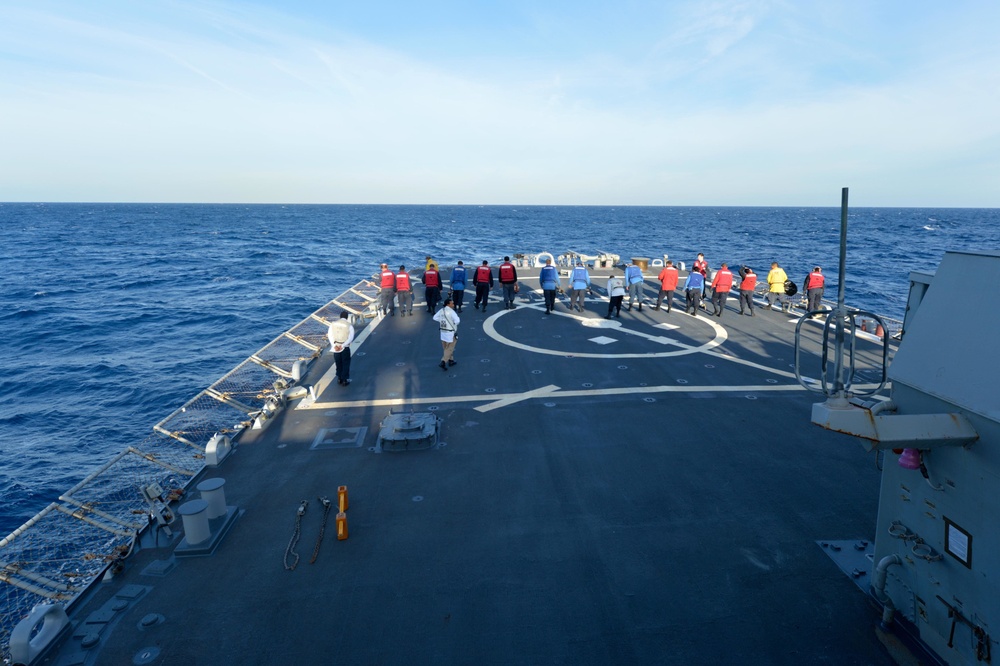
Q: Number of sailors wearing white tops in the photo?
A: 3